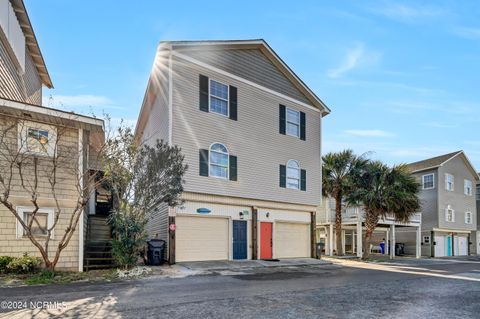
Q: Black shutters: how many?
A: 8